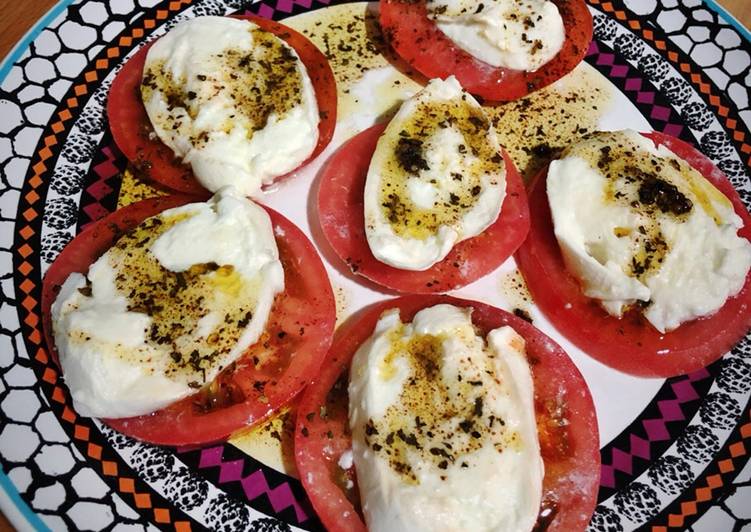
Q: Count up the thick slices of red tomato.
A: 6